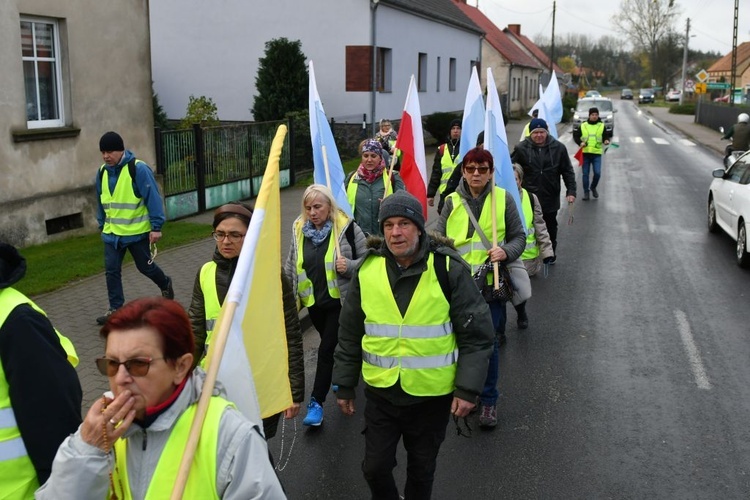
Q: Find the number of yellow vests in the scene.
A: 13